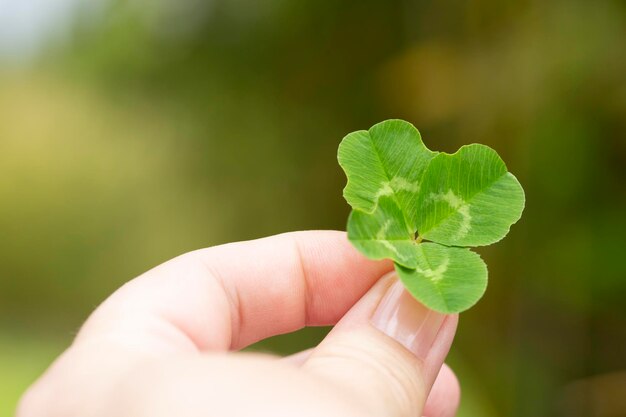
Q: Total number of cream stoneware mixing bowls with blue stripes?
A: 0